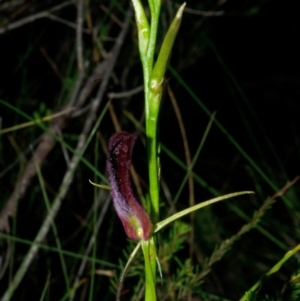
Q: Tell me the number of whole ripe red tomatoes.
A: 0